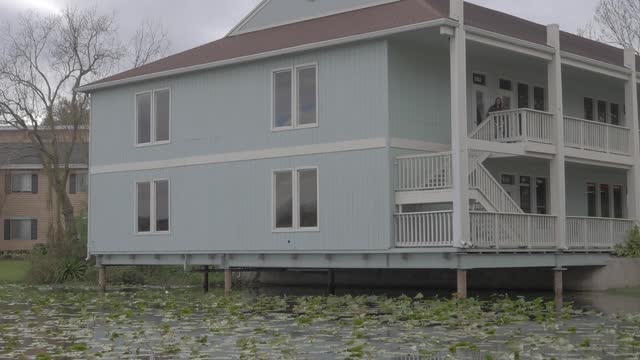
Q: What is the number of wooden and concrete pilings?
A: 6